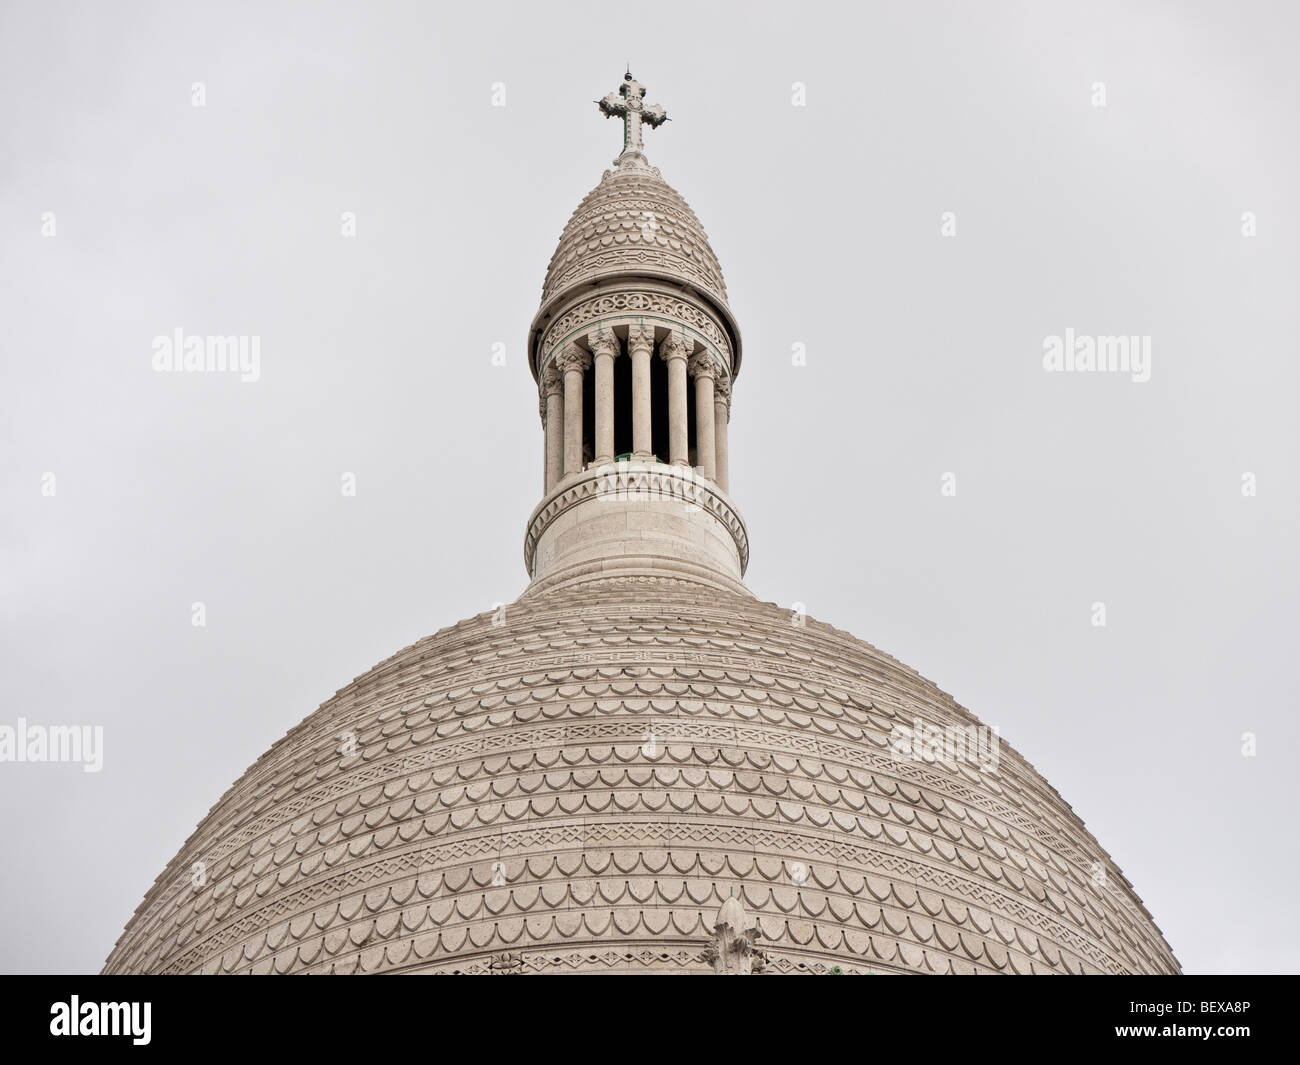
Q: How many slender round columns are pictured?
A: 7